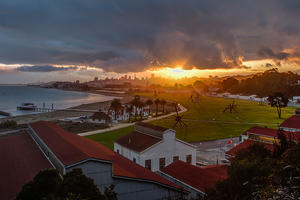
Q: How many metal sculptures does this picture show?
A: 3